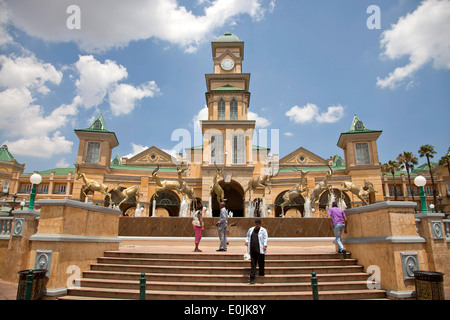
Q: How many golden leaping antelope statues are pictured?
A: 9